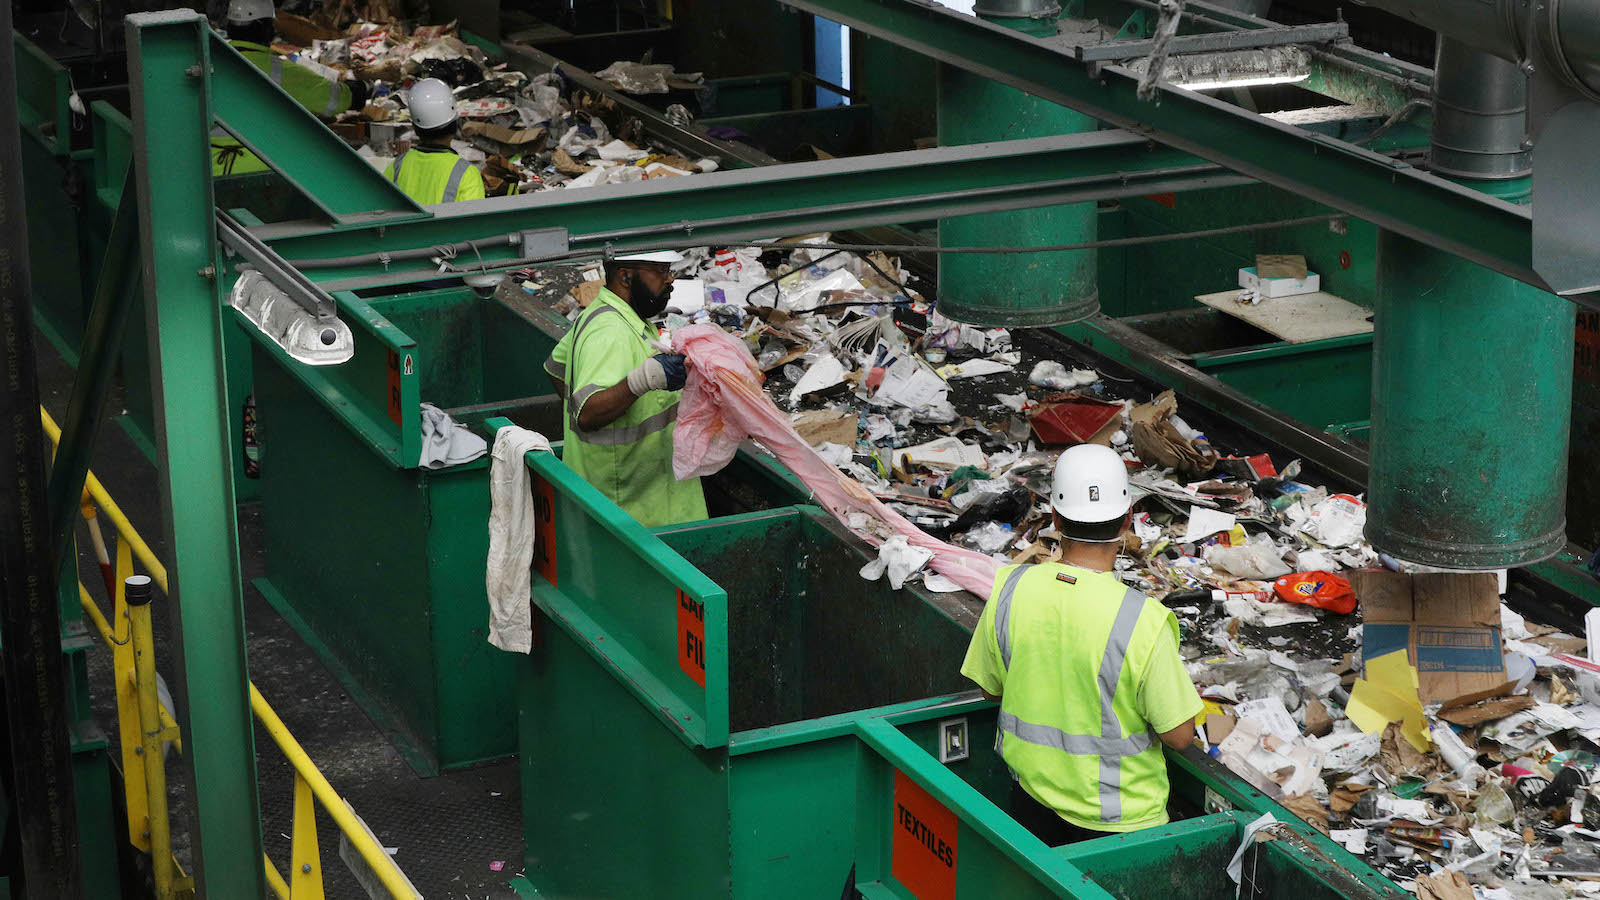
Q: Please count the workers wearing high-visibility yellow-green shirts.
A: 4